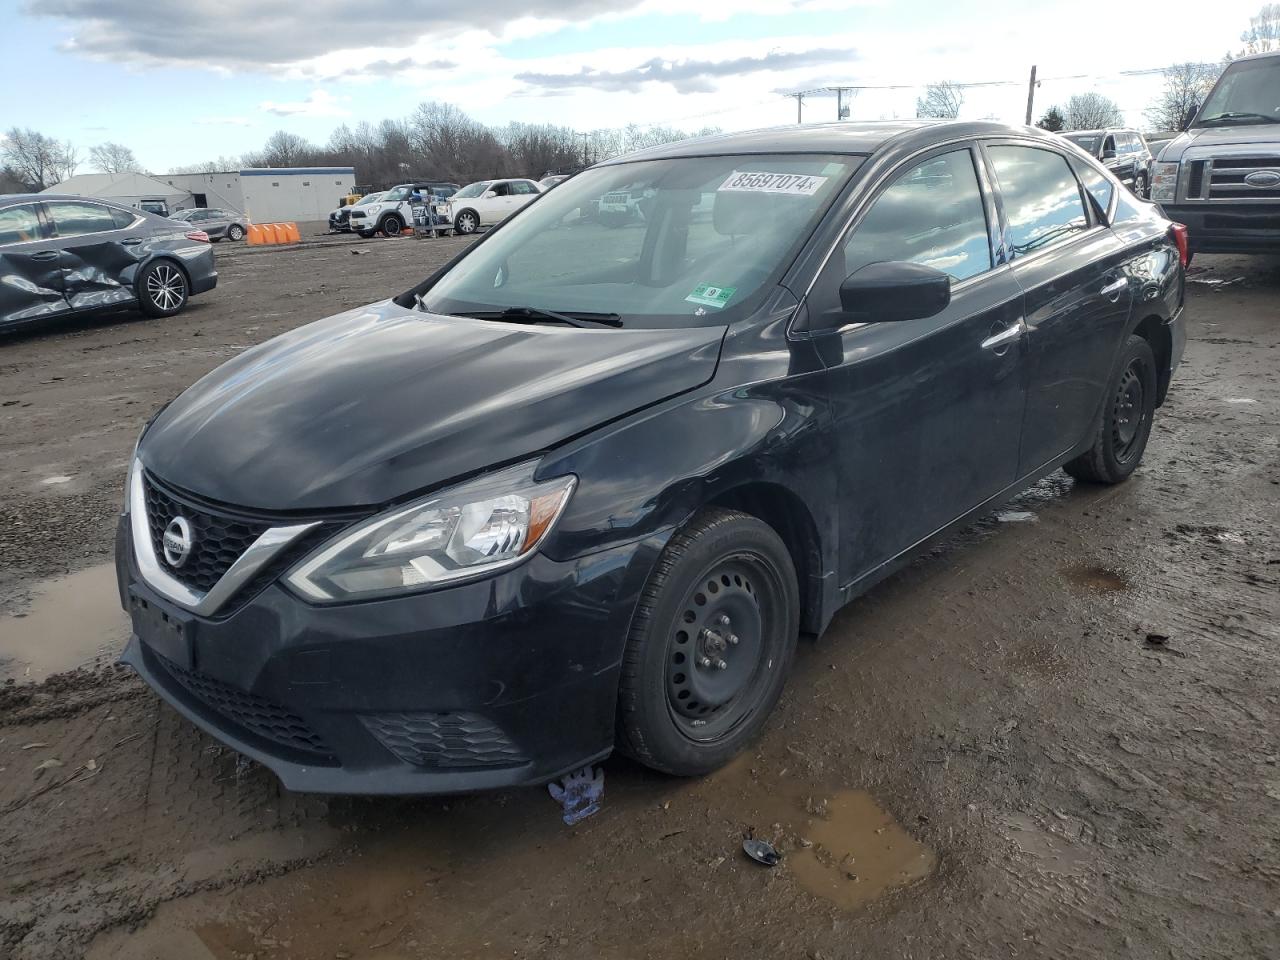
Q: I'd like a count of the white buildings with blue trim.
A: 1